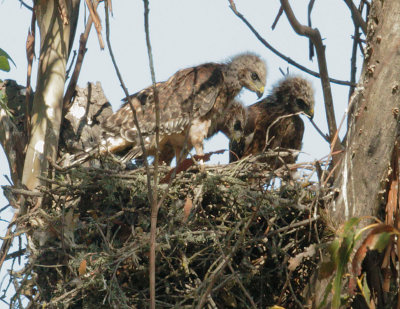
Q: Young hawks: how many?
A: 3